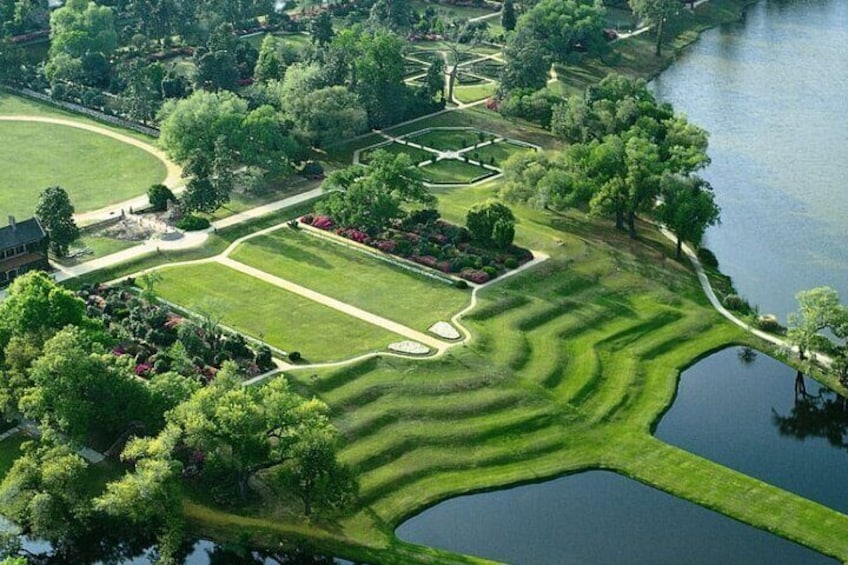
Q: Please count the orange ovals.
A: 0